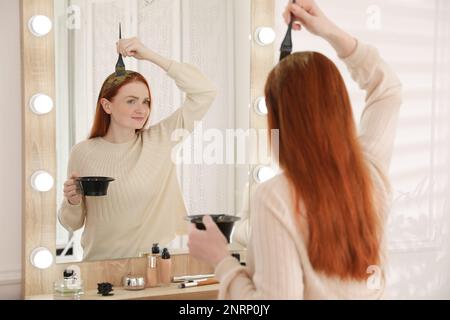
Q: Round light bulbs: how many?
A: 7